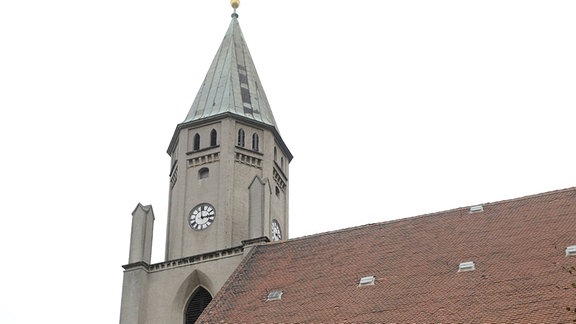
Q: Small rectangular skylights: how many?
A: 5